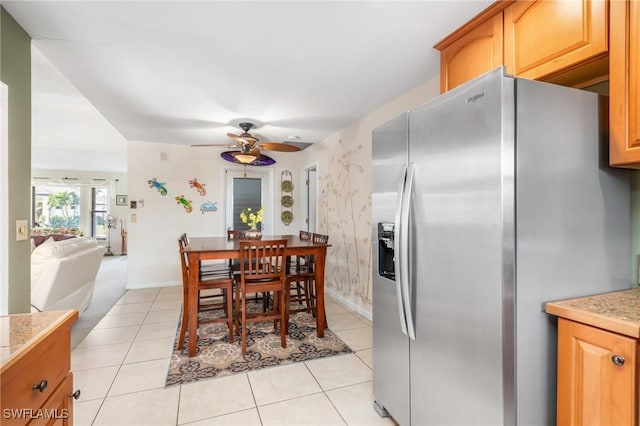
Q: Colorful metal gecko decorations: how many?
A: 3